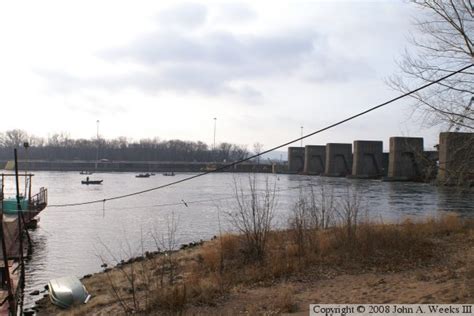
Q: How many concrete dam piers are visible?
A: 6